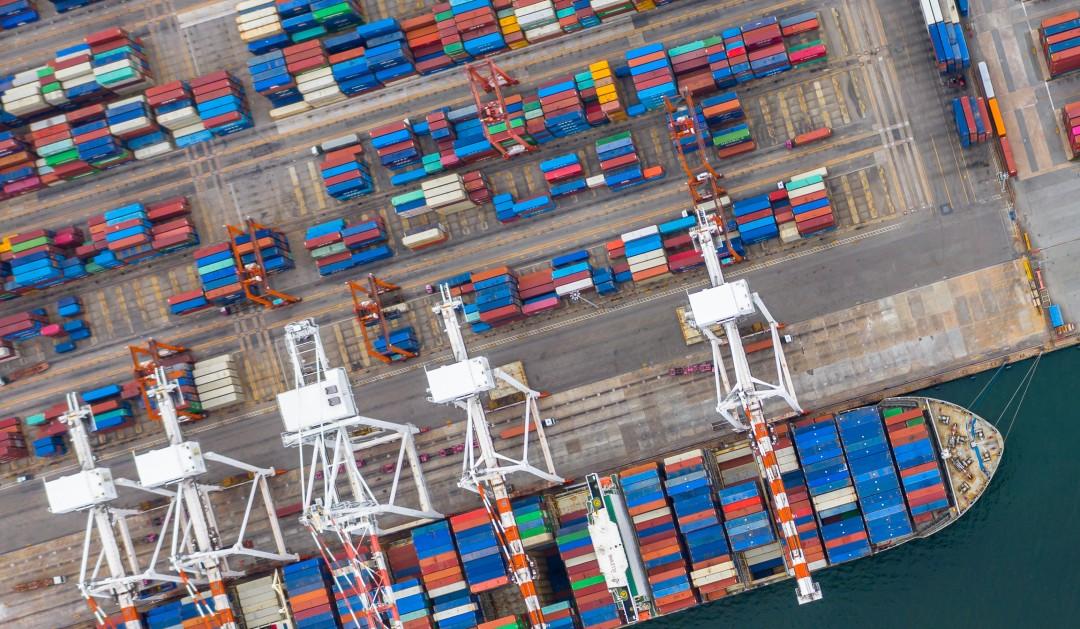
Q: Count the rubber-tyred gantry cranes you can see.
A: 6